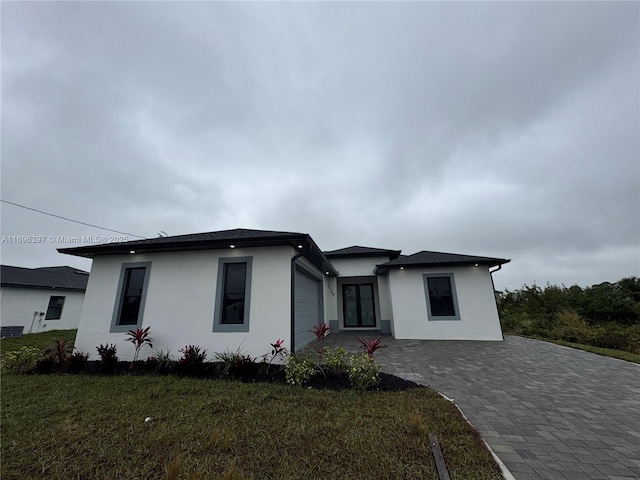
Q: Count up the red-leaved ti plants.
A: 5